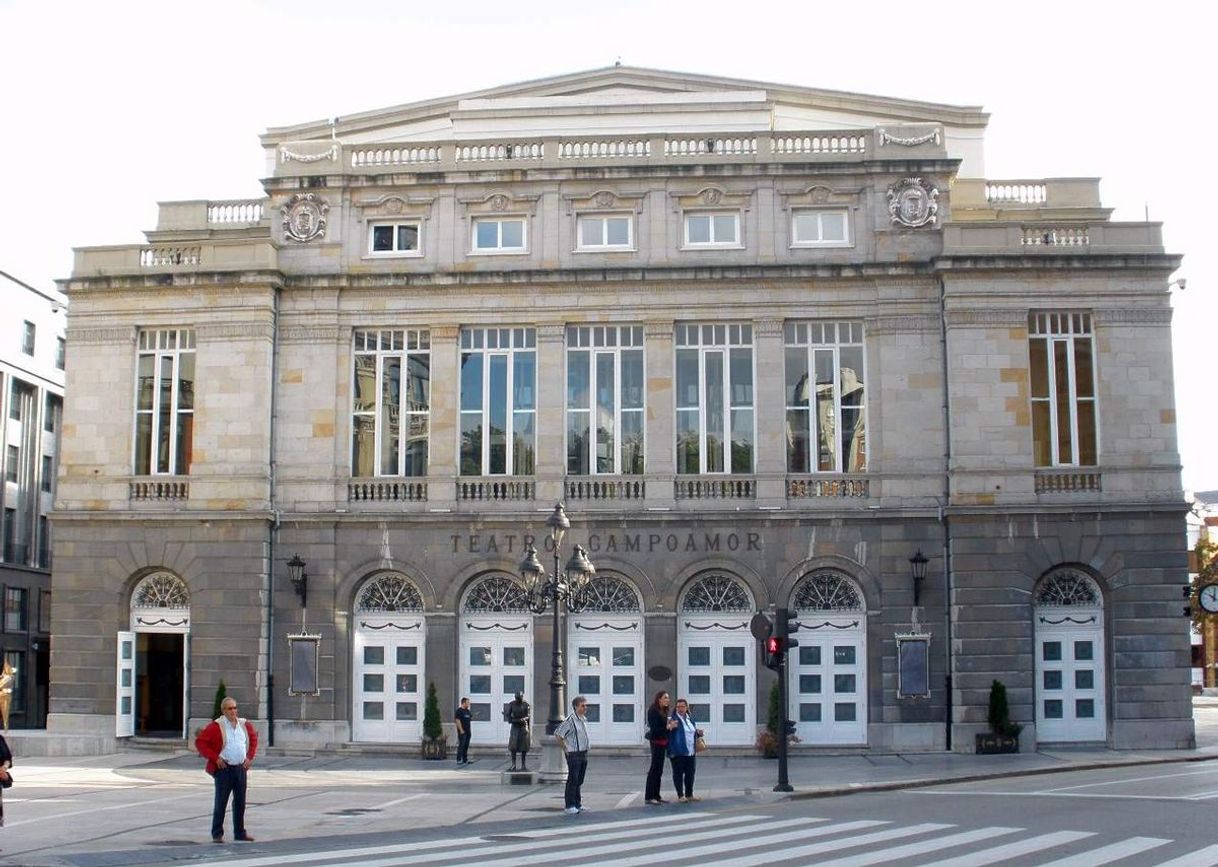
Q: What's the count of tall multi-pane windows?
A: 7